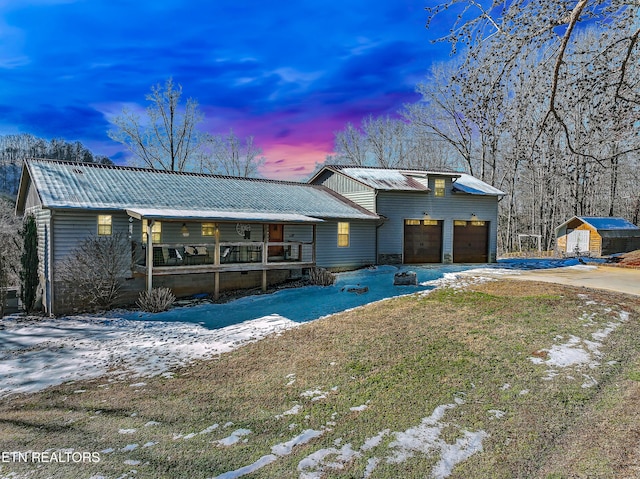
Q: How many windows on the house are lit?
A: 5